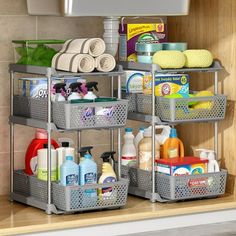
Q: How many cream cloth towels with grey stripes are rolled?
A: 3